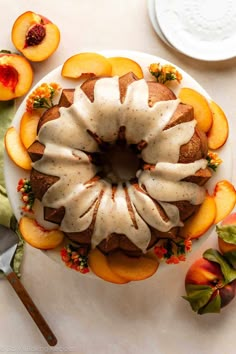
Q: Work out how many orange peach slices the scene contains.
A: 11